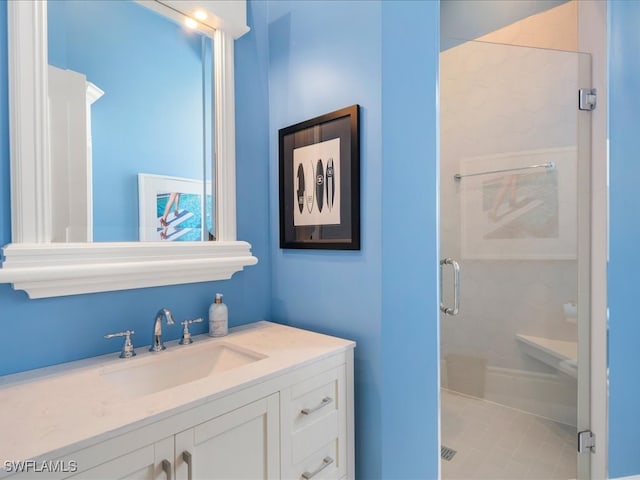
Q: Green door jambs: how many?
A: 0